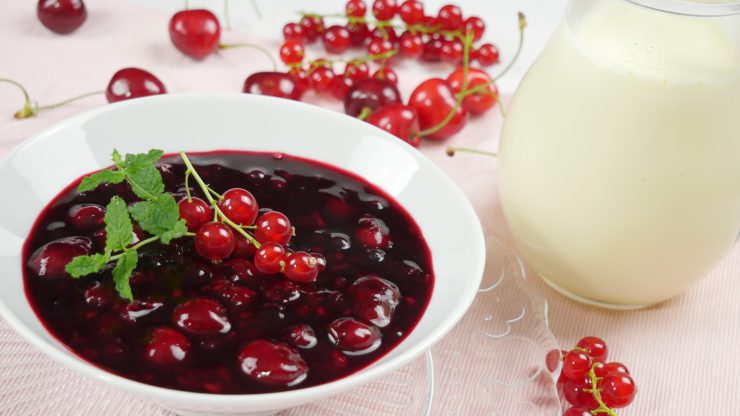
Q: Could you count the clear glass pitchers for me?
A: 1